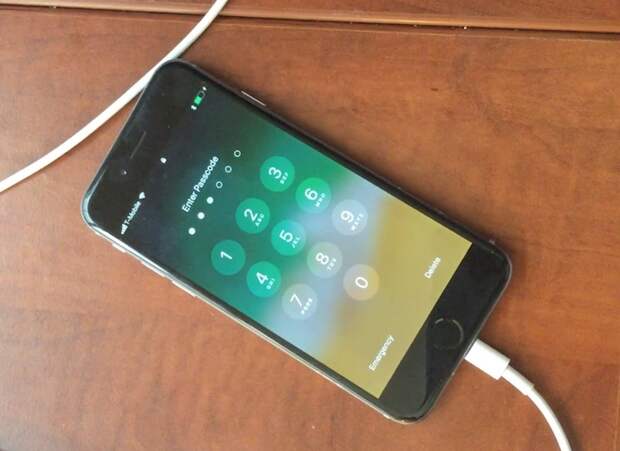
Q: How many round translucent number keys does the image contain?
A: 10